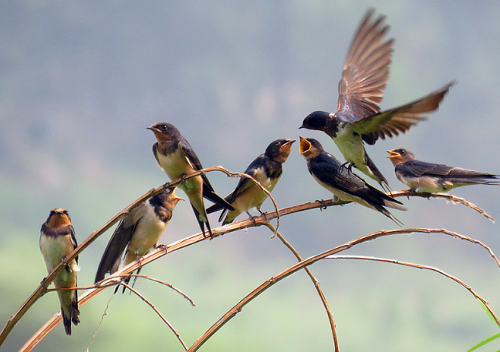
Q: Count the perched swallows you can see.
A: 6